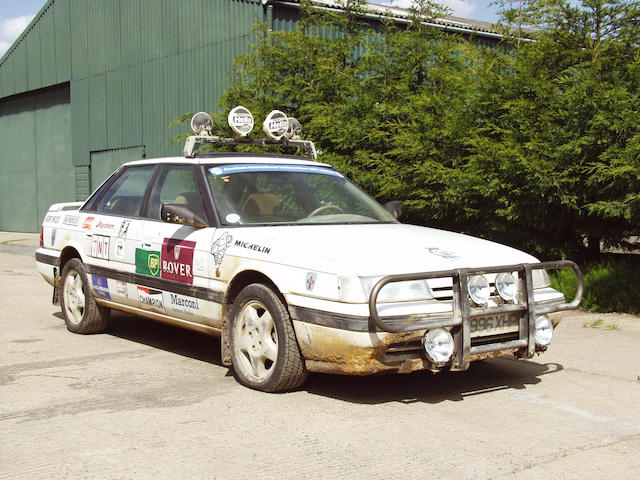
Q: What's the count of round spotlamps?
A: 8